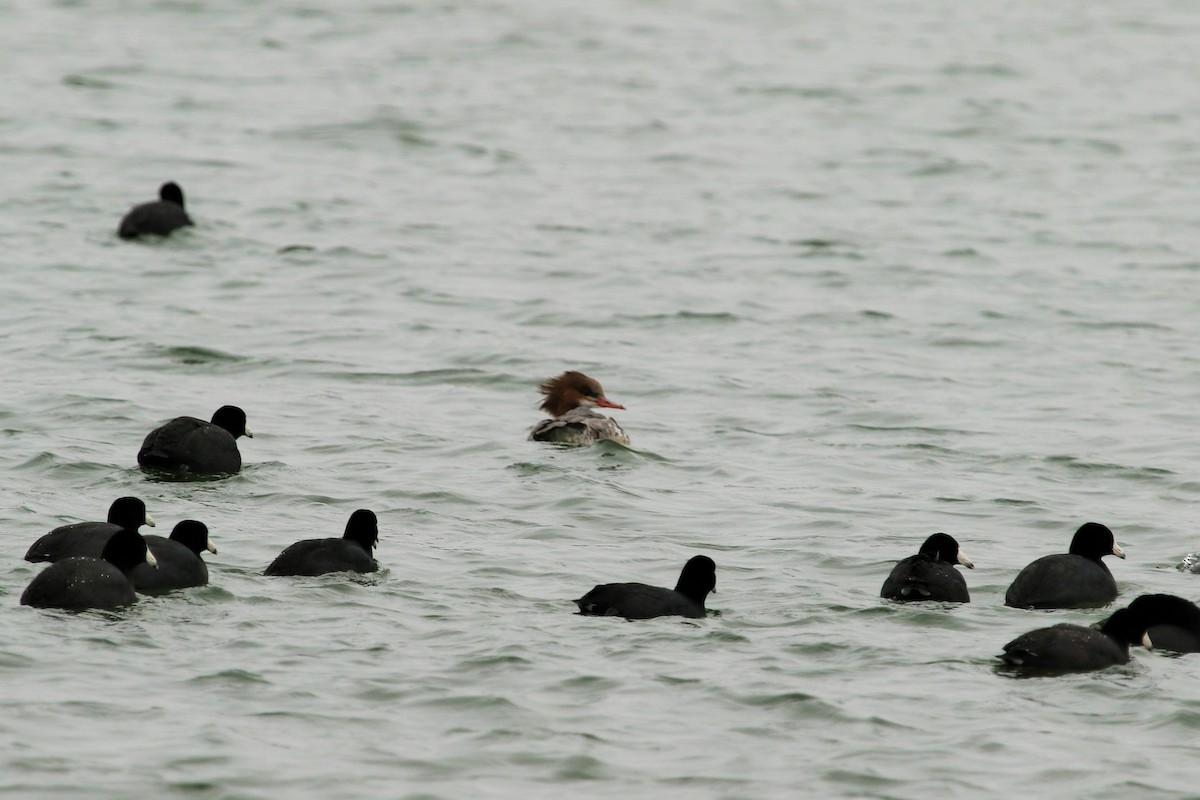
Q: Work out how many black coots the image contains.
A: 11